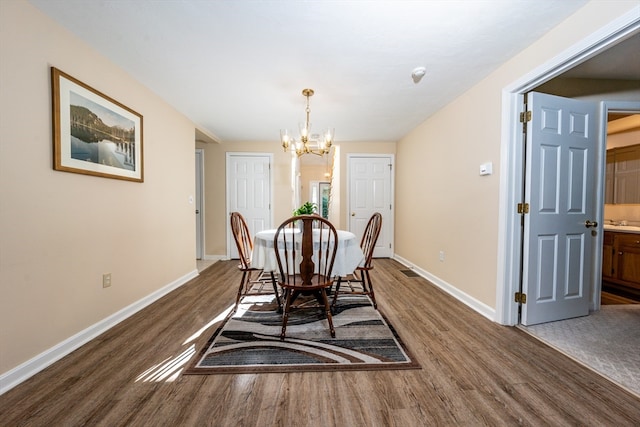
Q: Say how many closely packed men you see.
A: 0